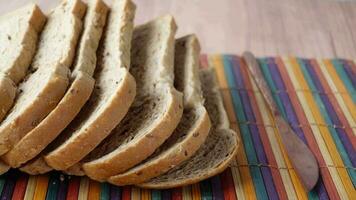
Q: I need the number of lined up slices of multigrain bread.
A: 7